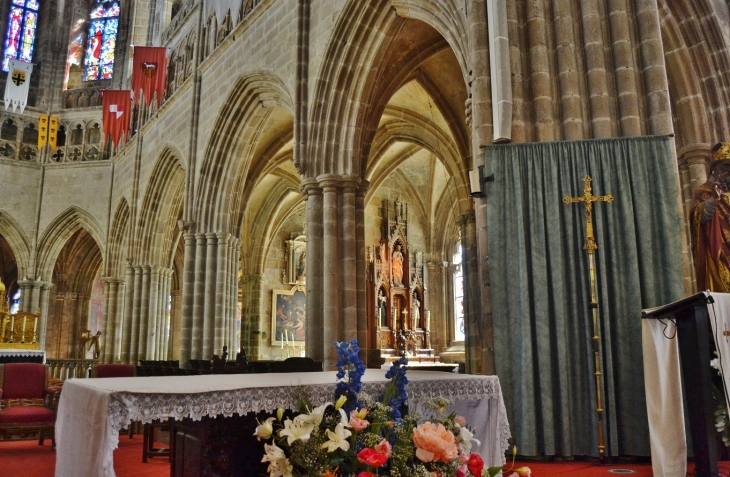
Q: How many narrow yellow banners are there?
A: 2